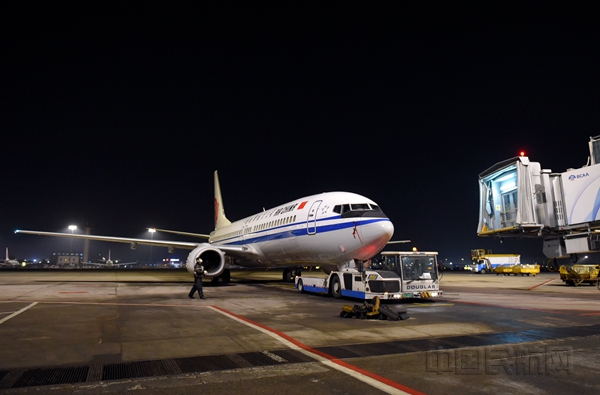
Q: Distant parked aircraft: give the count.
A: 2